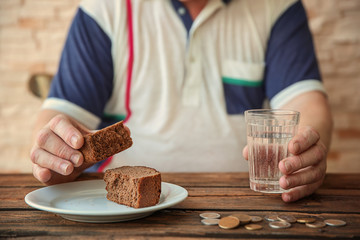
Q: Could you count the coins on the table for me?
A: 12